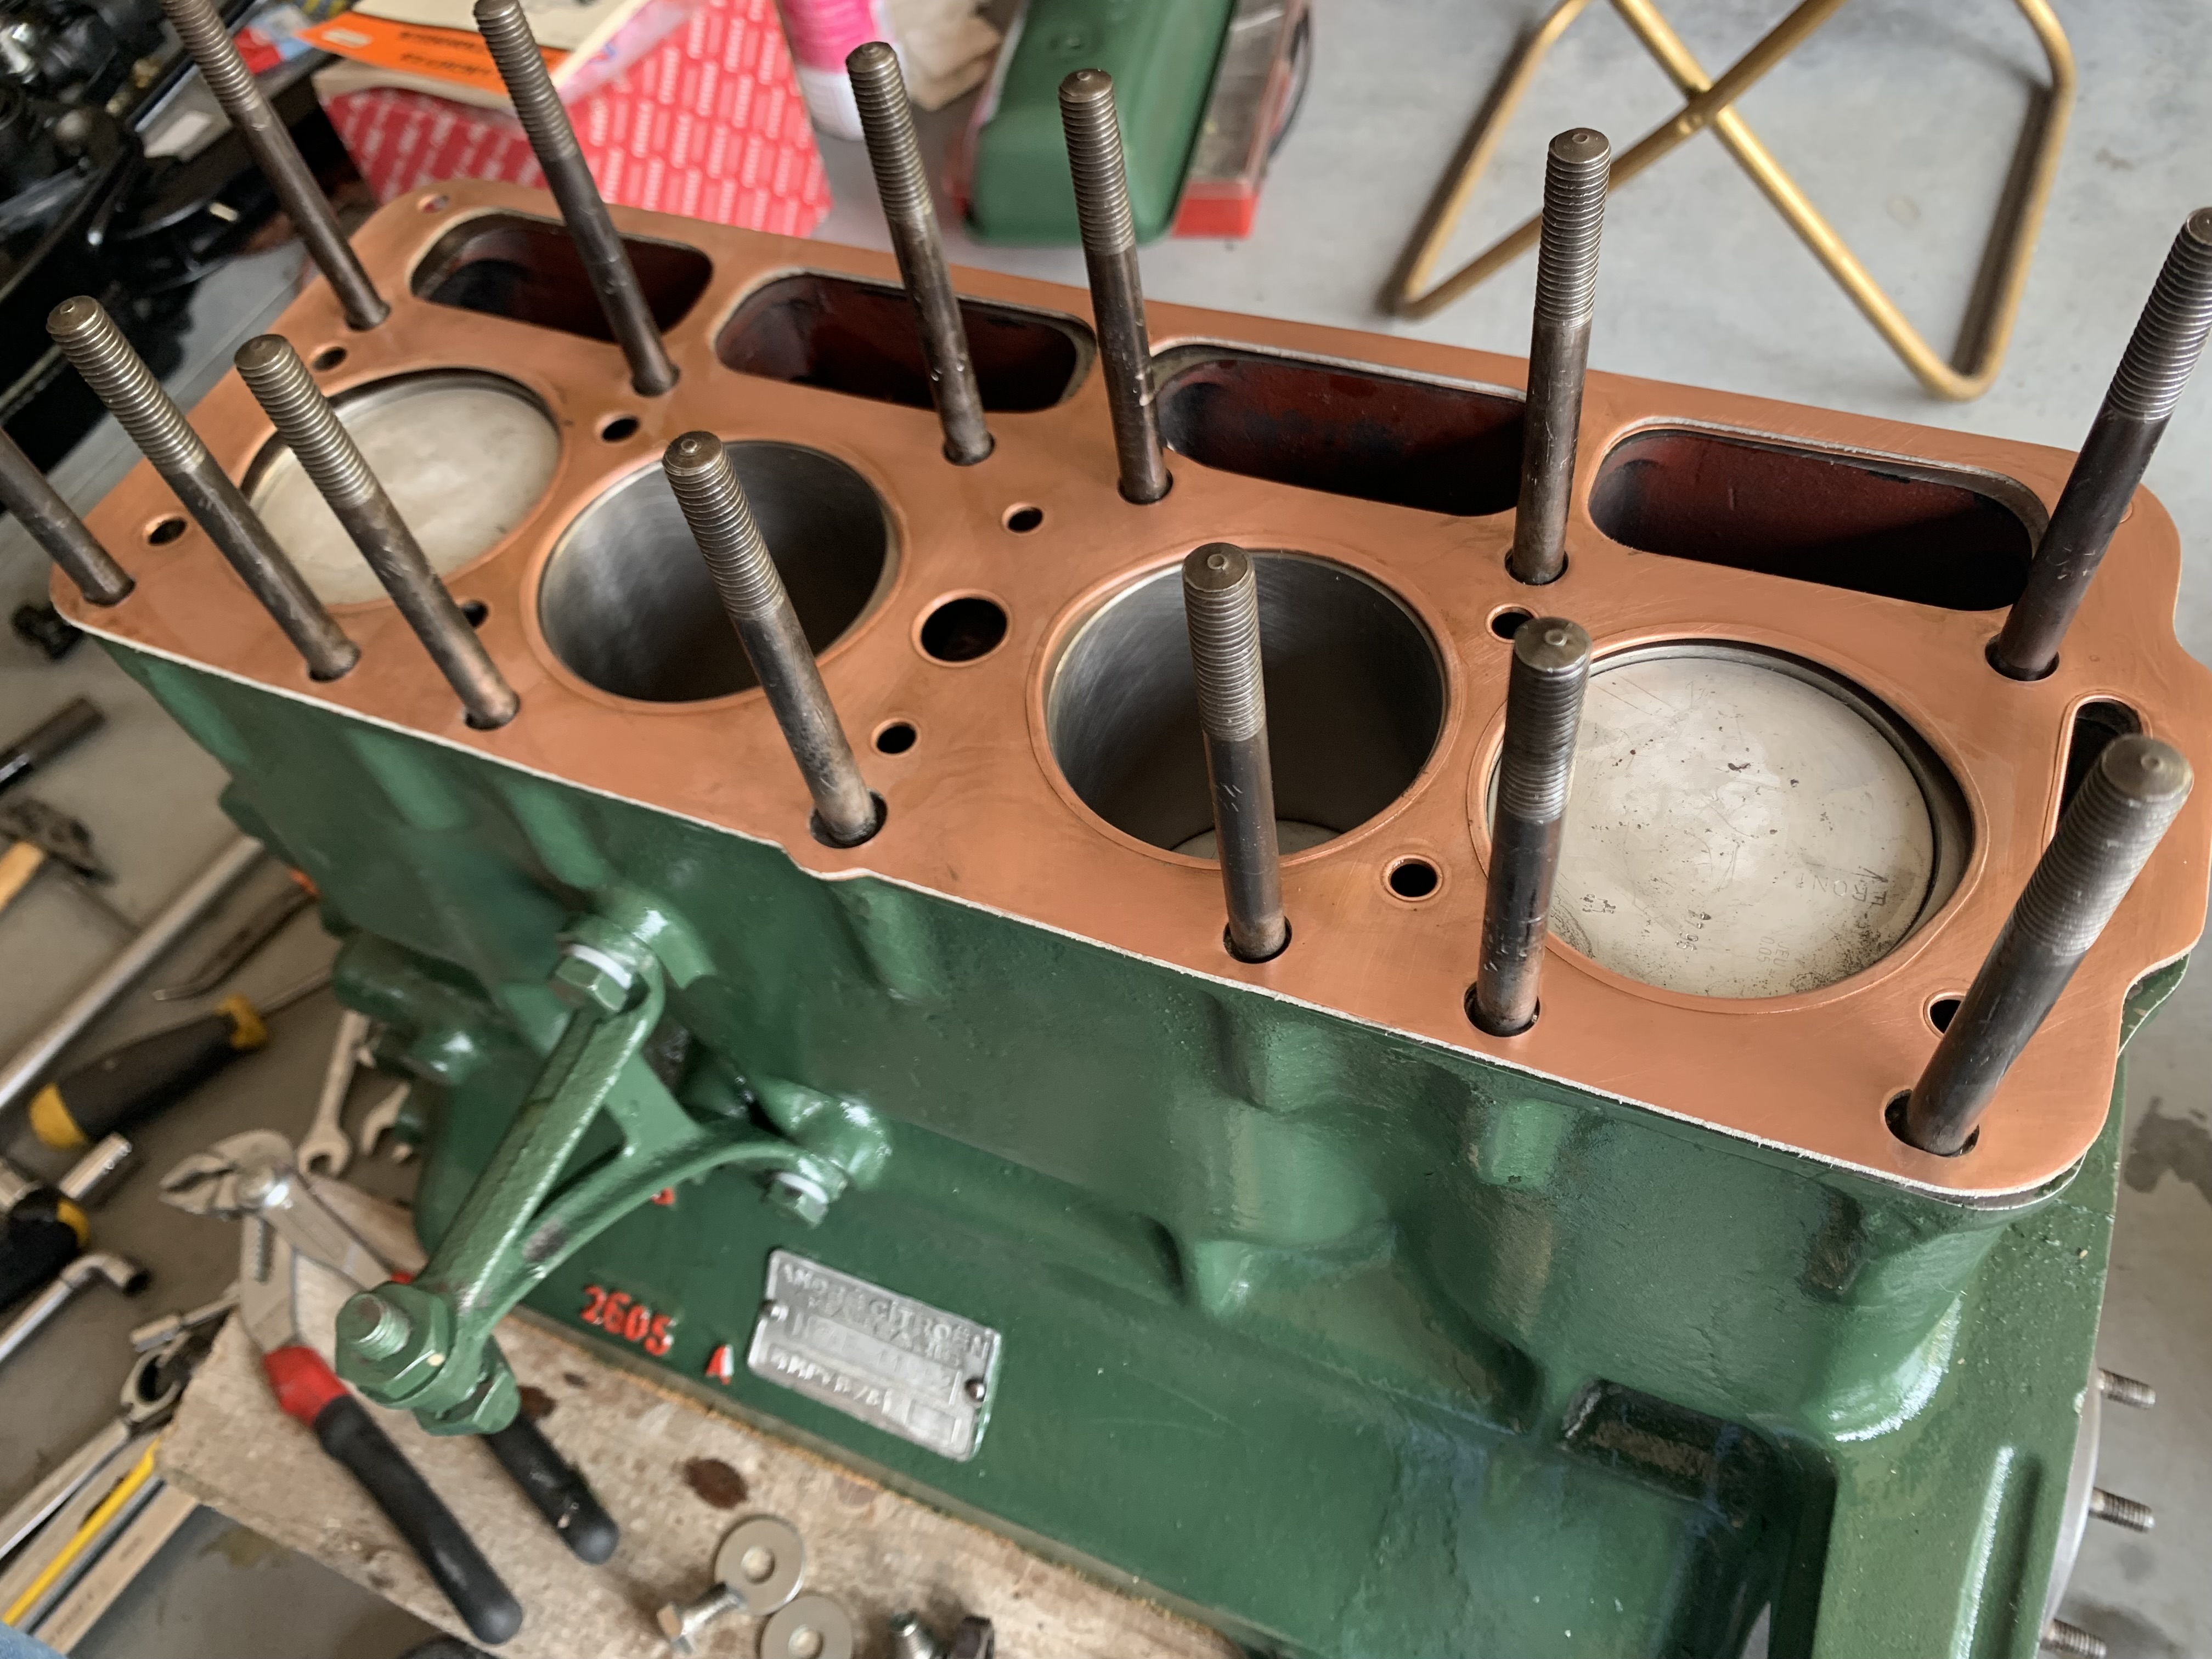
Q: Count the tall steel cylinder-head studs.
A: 13